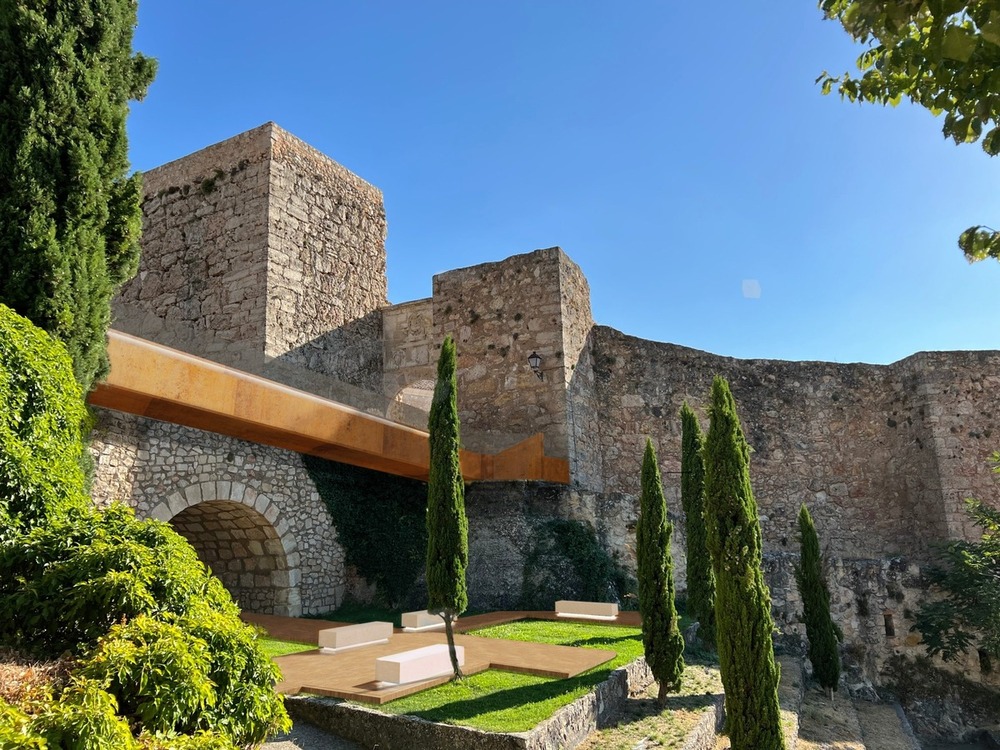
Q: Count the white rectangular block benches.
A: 4